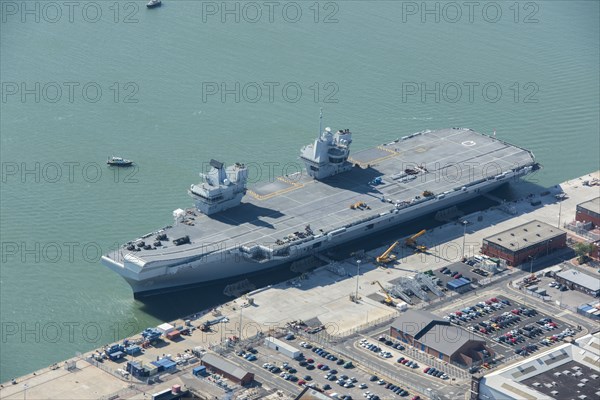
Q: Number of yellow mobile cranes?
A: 3